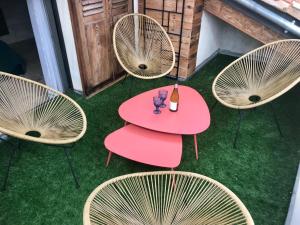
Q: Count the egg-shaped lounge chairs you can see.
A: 4